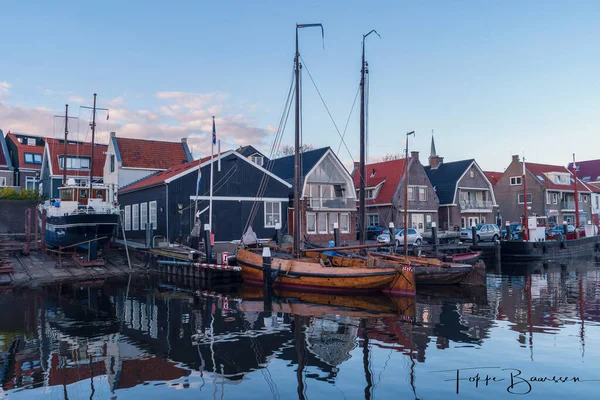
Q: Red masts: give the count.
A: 2